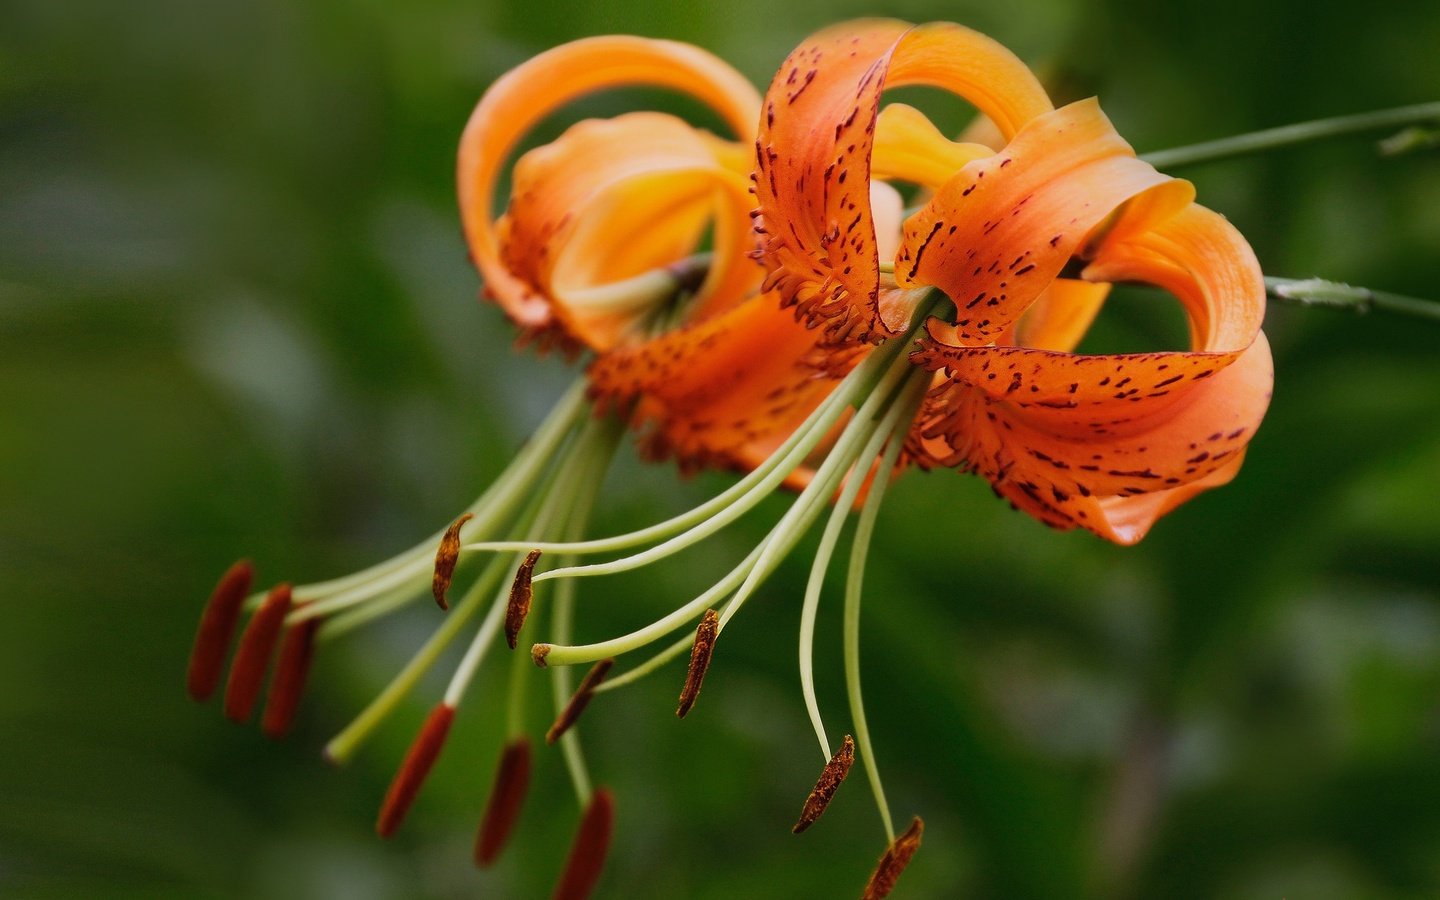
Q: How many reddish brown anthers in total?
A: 12